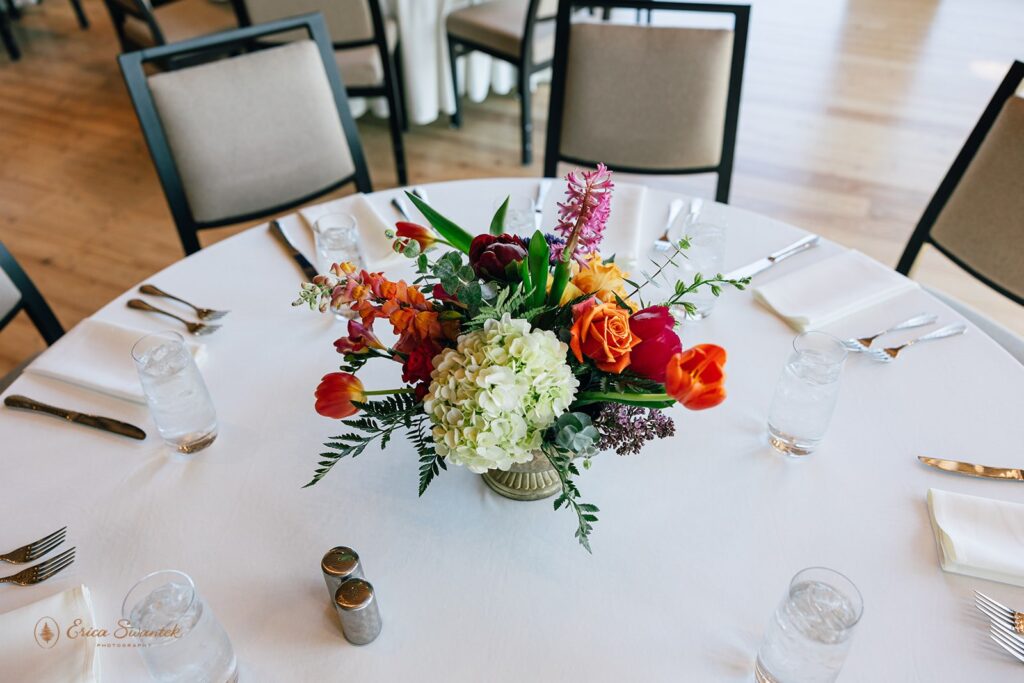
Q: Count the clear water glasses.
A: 7